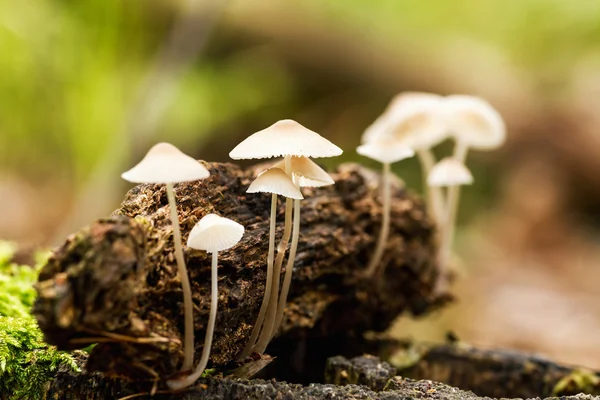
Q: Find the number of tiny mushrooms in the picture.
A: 9